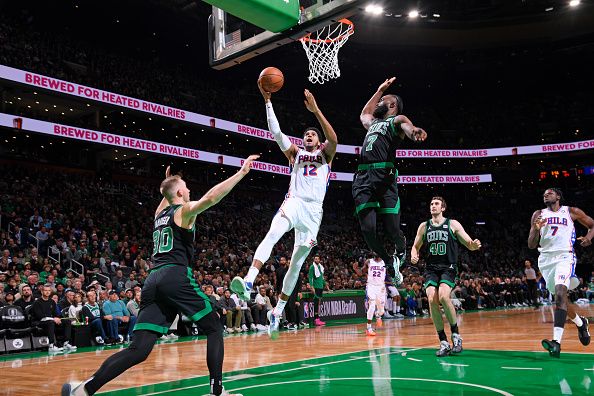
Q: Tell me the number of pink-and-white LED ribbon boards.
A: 2